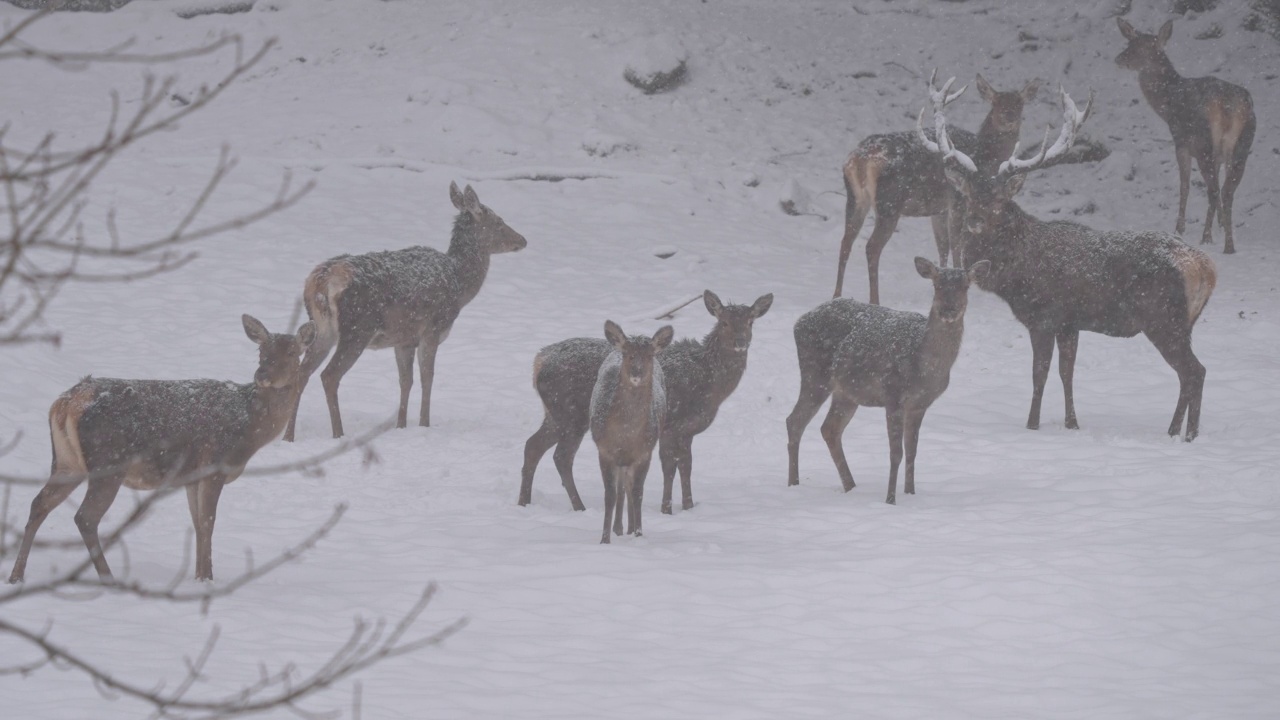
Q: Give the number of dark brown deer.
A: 8